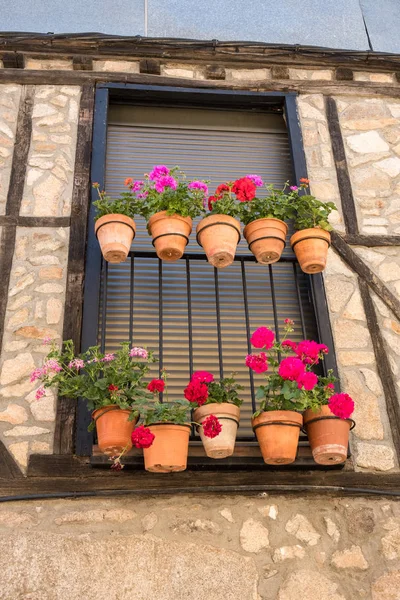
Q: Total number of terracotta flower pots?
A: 10